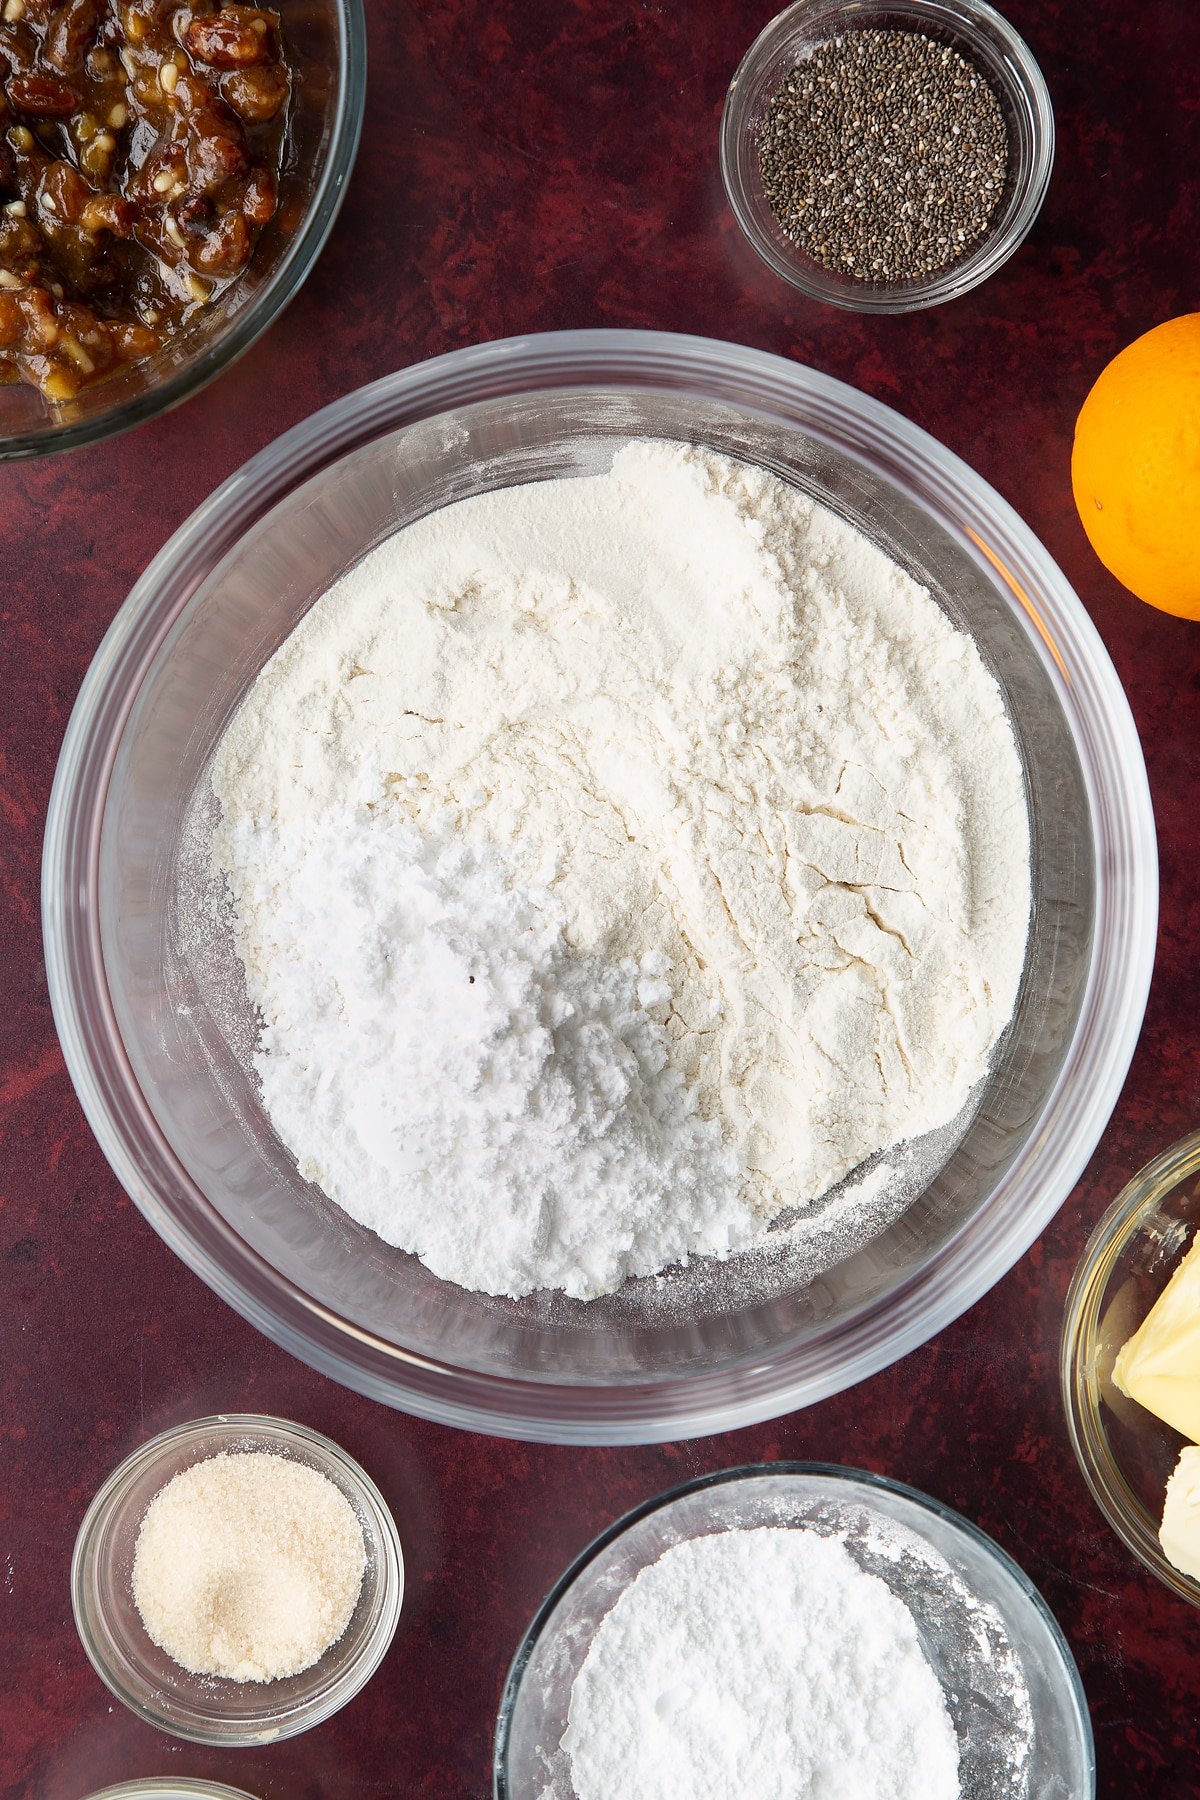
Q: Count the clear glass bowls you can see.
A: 7